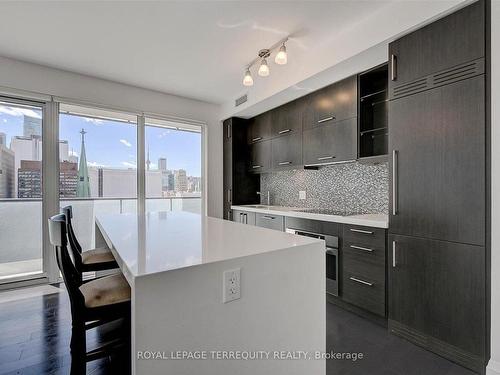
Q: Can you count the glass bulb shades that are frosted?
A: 3